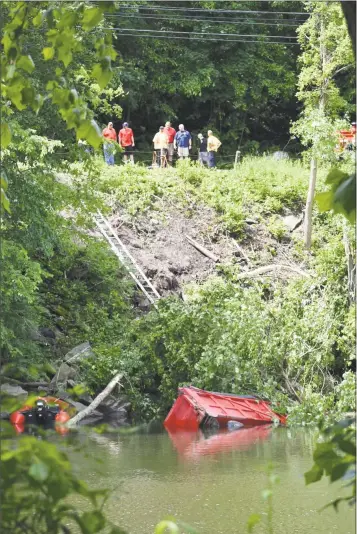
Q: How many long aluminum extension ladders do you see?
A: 1